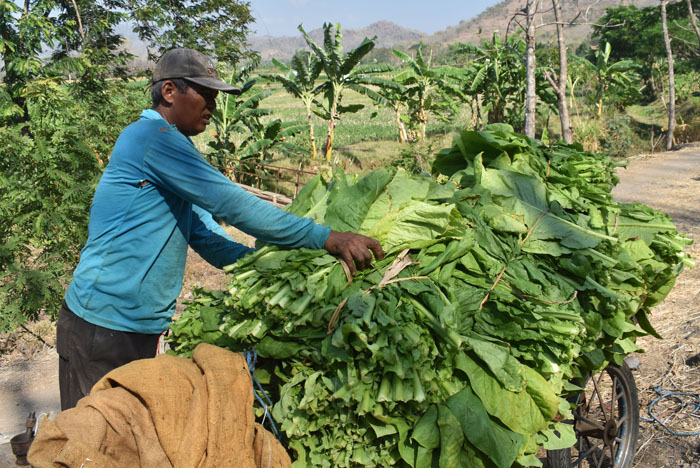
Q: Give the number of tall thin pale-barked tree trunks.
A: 3